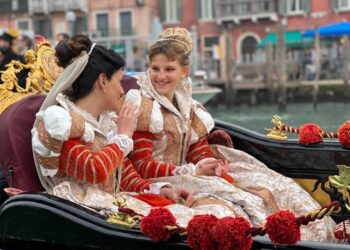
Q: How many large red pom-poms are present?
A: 6